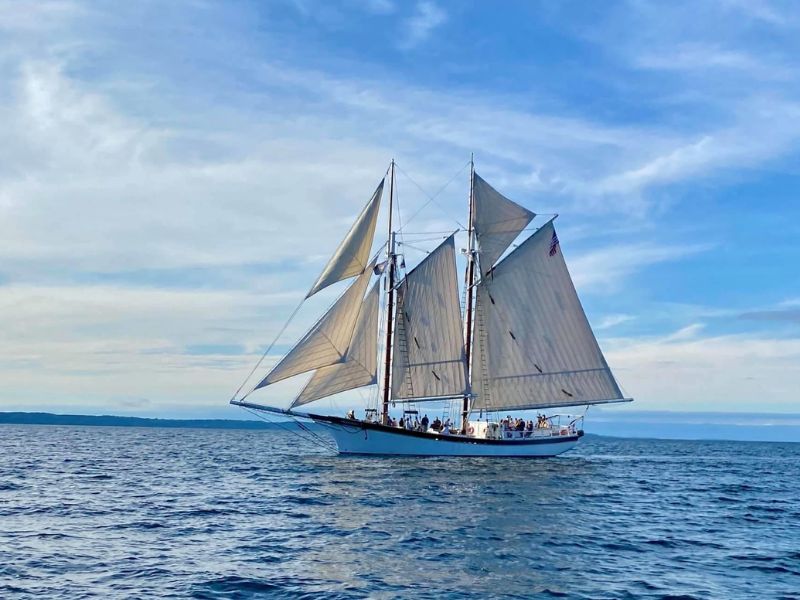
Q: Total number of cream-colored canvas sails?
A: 6